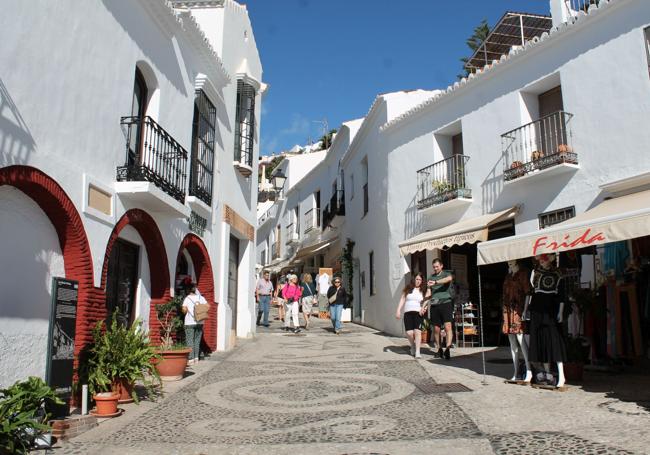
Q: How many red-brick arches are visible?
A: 3